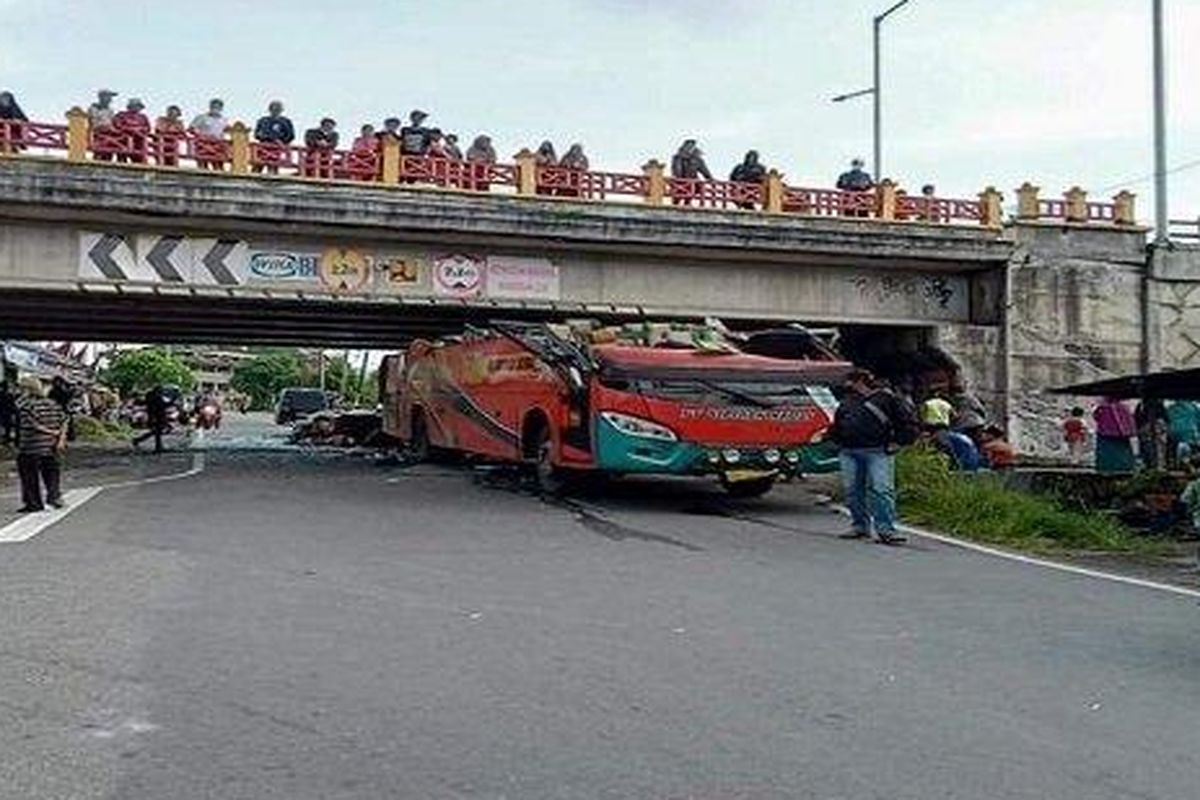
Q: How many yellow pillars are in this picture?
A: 11